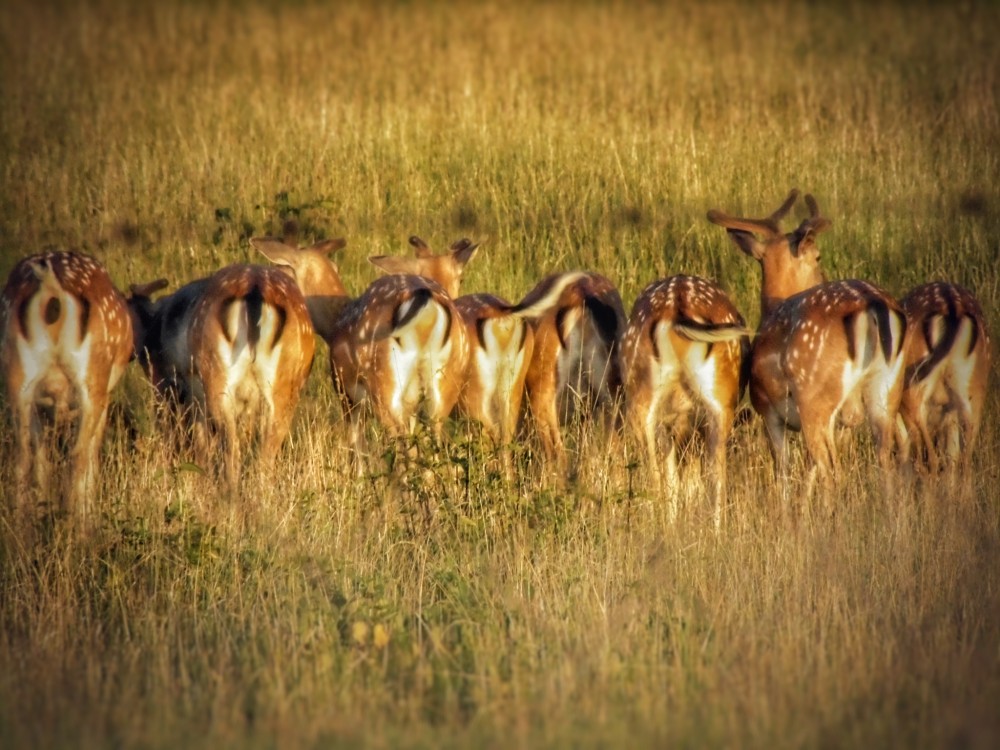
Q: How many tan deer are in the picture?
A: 8